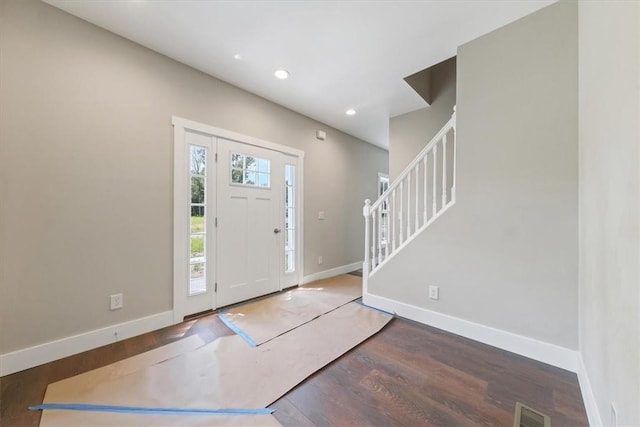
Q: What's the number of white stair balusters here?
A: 10